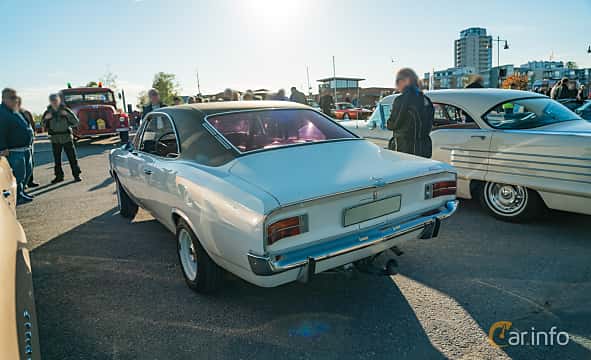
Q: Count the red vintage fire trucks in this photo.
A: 1